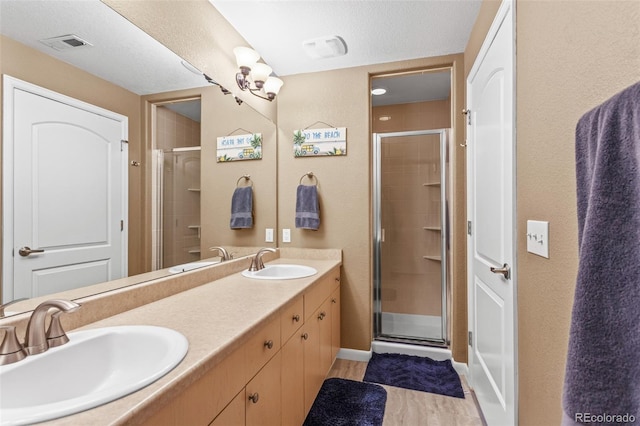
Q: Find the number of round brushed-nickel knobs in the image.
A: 8